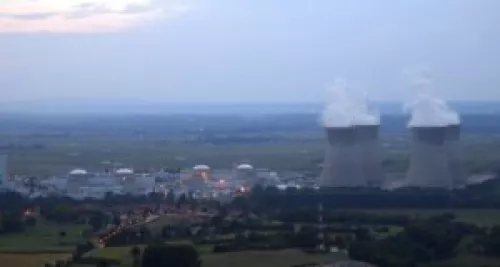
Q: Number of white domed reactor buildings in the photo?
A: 4